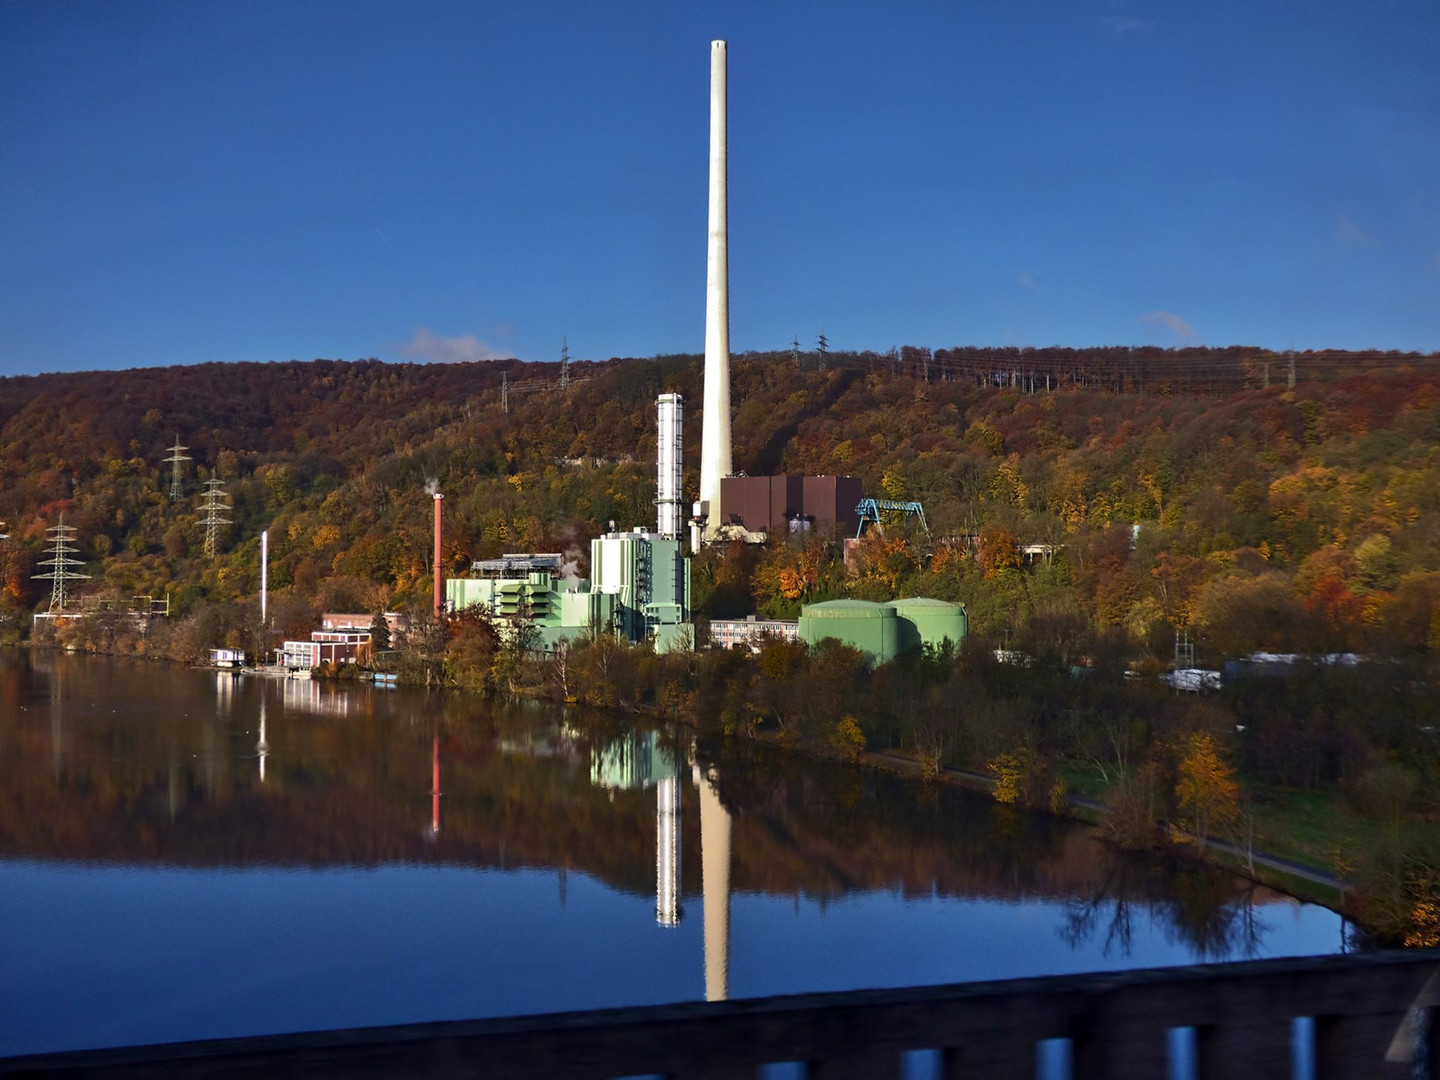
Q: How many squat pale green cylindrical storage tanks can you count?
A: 2